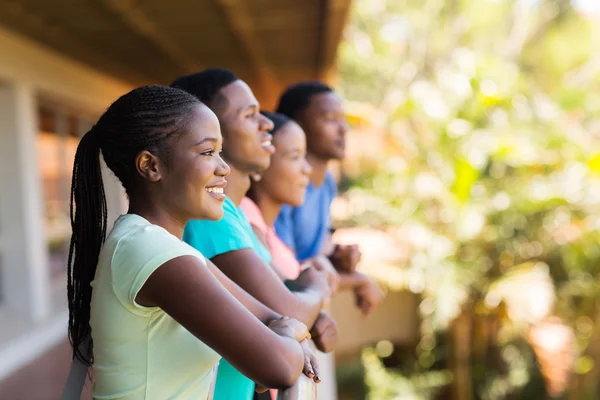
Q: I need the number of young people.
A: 4